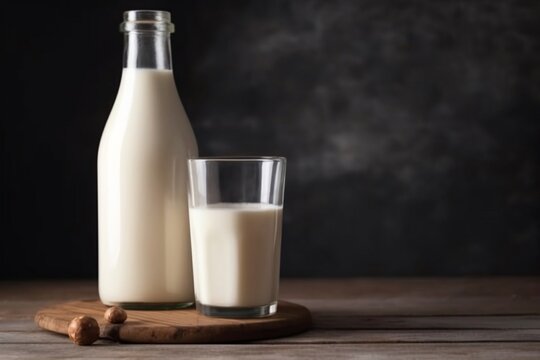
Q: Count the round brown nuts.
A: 2